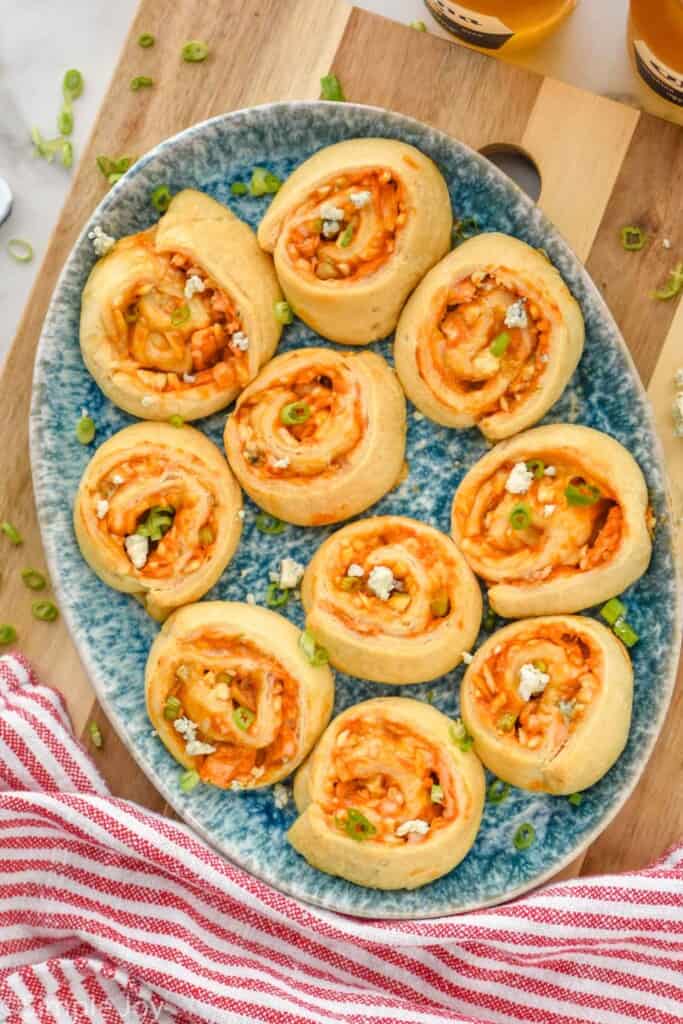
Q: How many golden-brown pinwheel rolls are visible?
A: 10